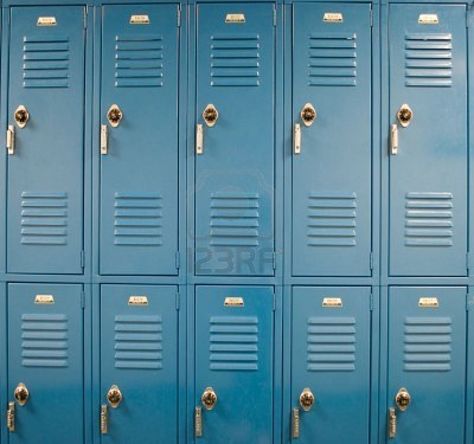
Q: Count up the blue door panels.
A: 10